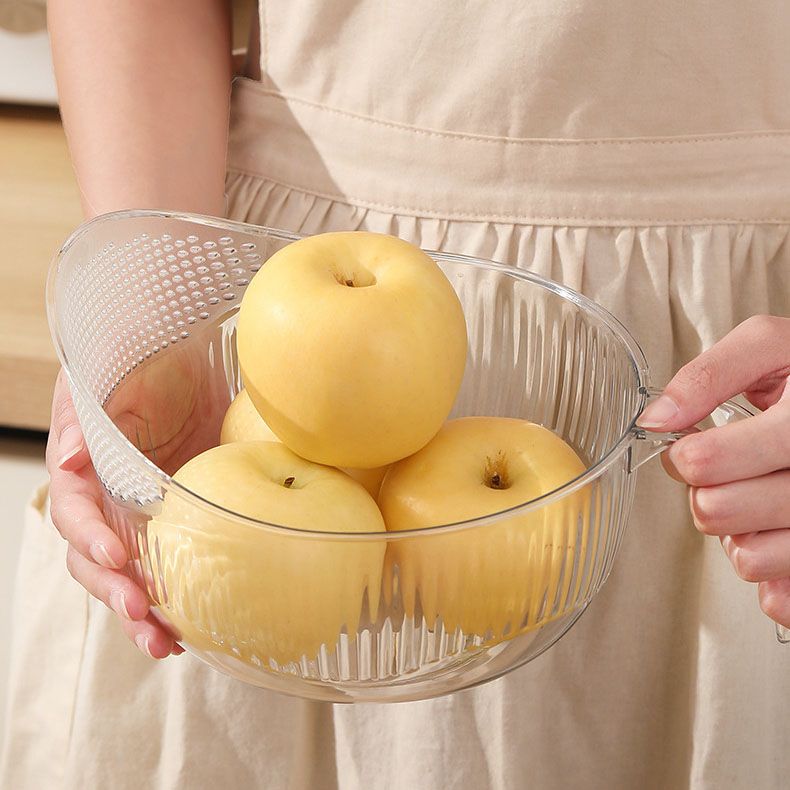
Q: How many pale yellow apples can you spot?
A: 4